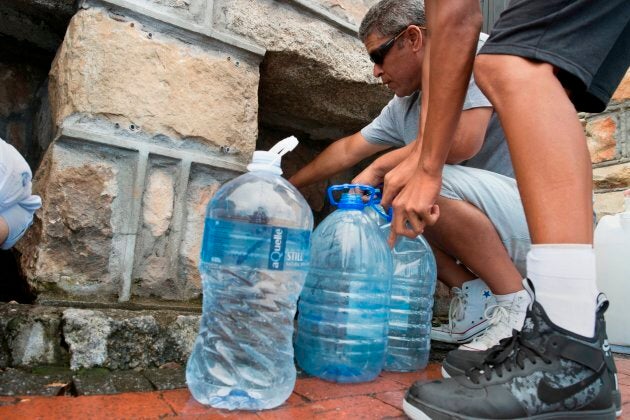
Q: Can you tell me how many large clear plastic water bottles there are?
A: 3